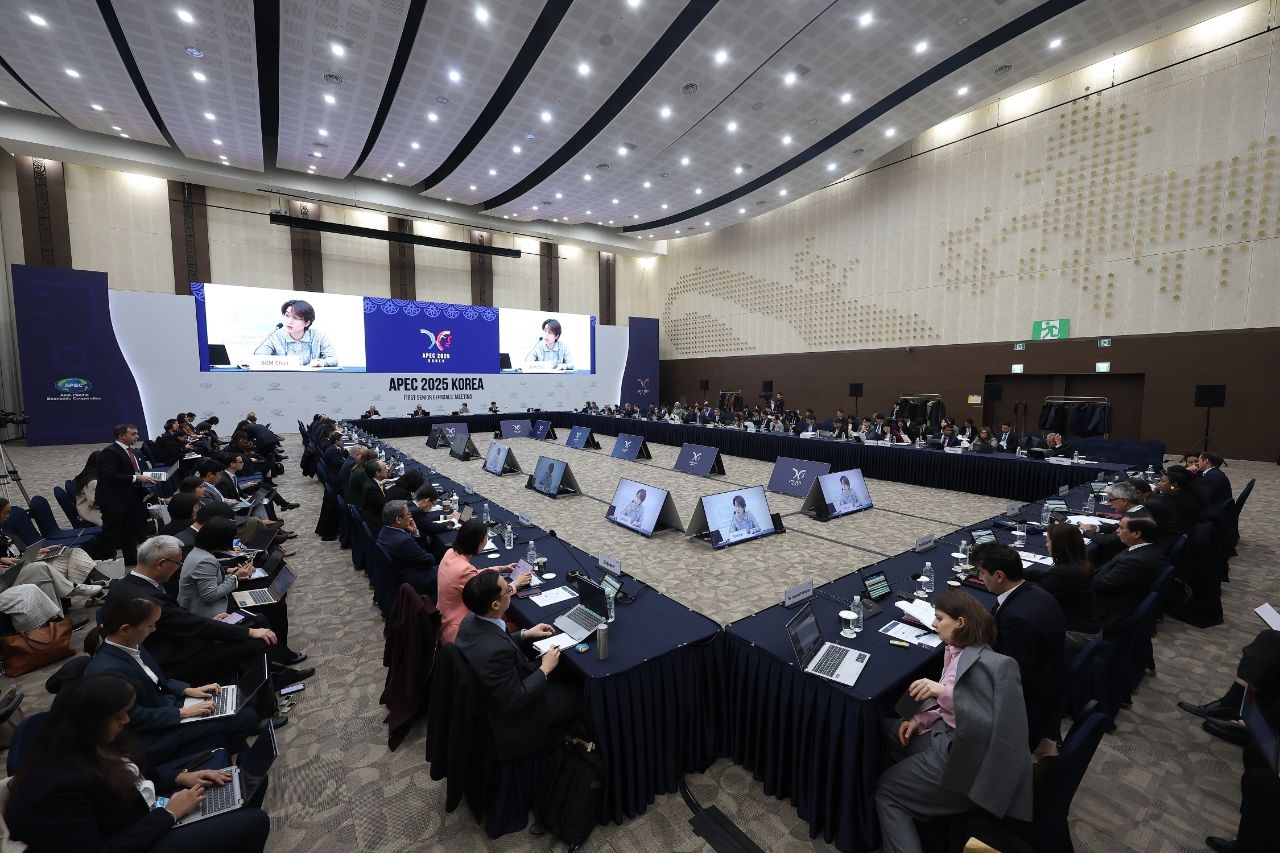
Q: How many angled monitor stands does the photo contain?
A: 14